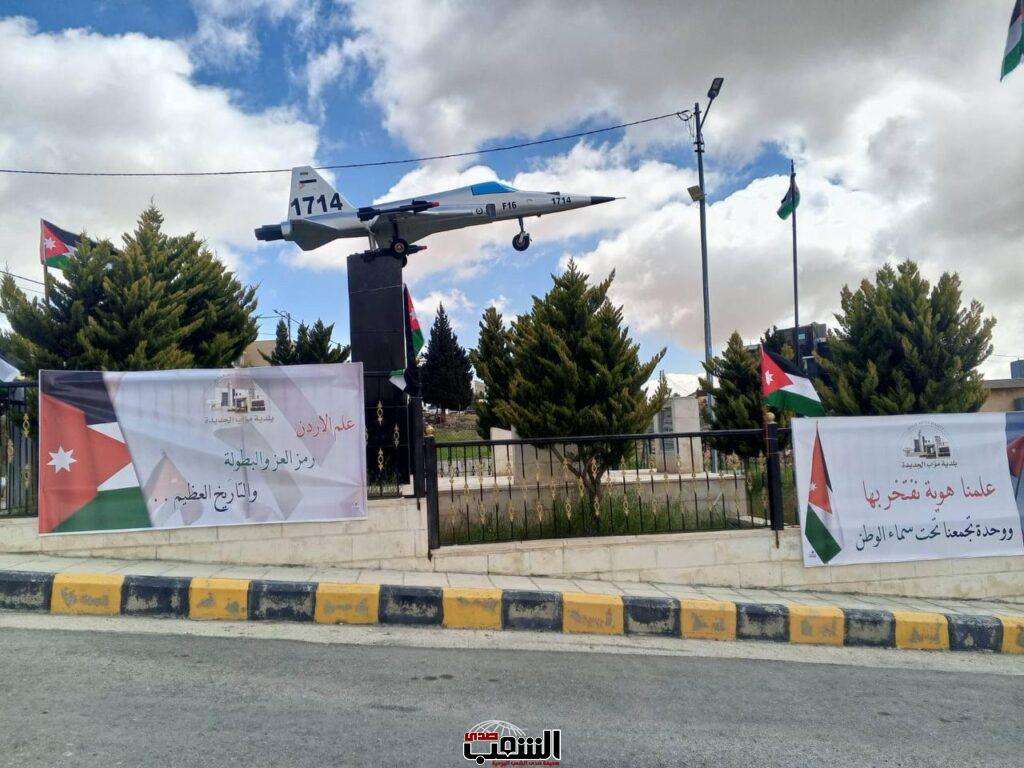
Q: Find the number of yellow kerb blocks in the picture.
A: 9